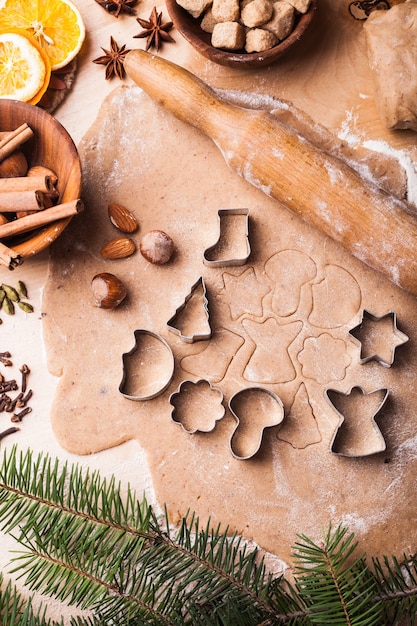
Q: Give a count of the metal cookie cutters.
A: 7